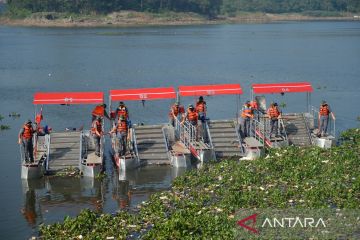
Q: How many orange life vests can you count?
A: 11